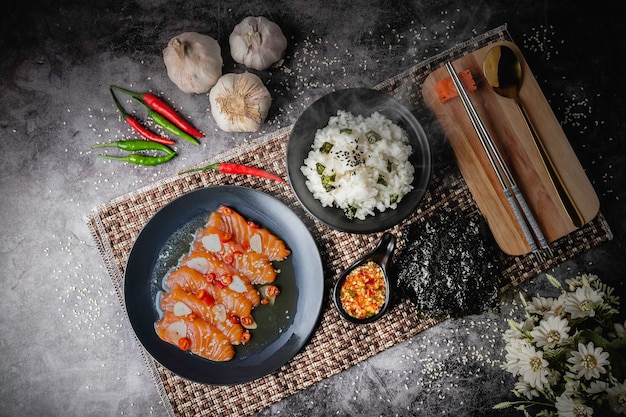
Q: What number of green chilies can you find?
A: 3